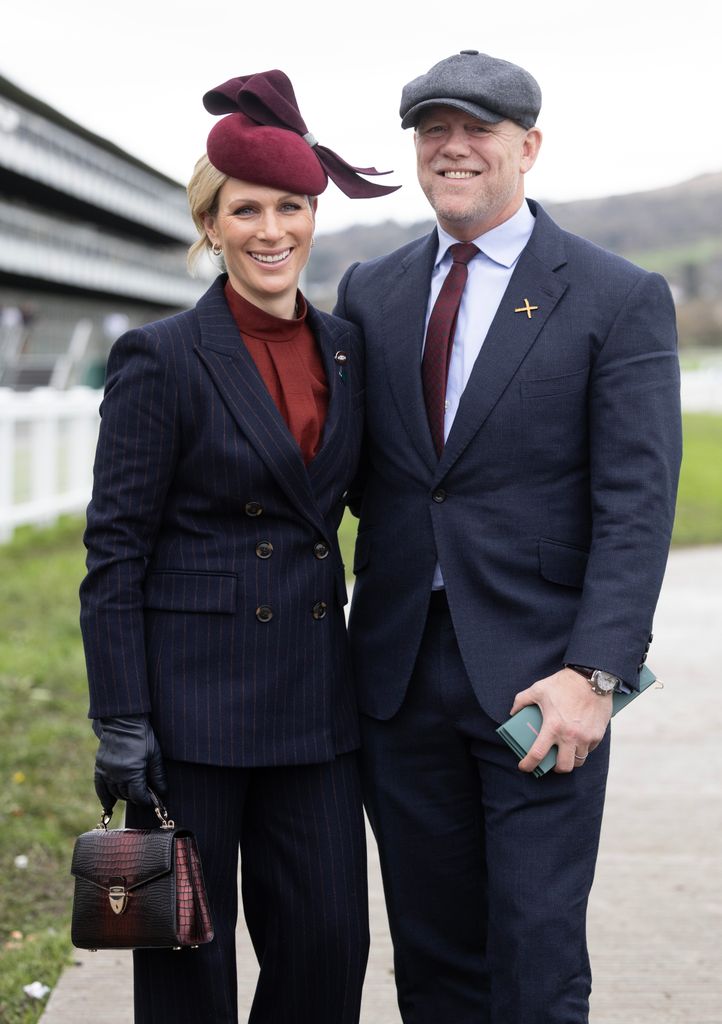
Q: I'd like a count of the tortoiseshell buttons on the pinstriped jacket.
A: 5